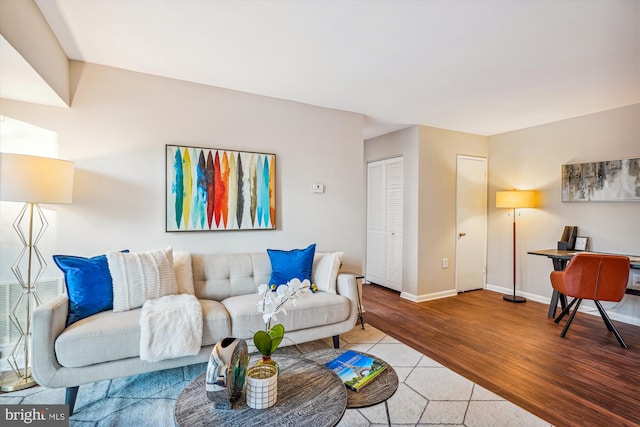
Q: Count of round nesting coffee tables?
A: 2